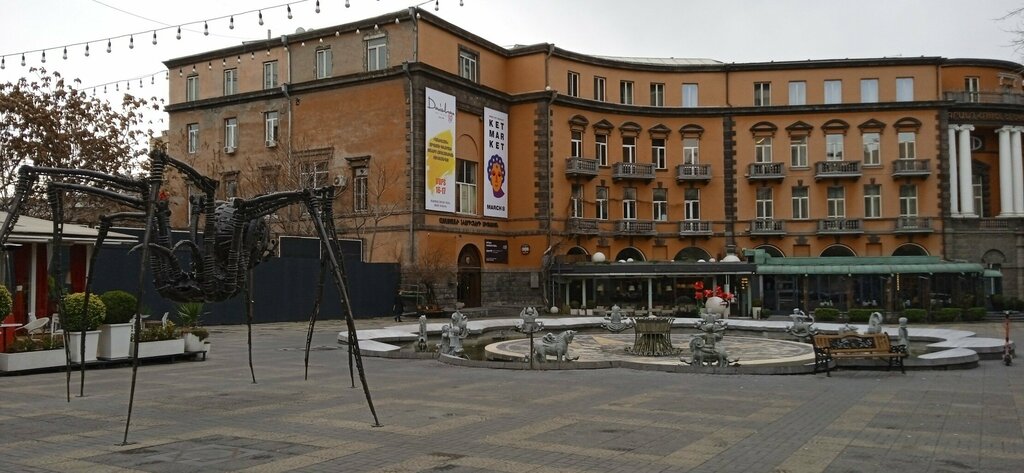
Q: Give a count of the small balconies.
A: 12